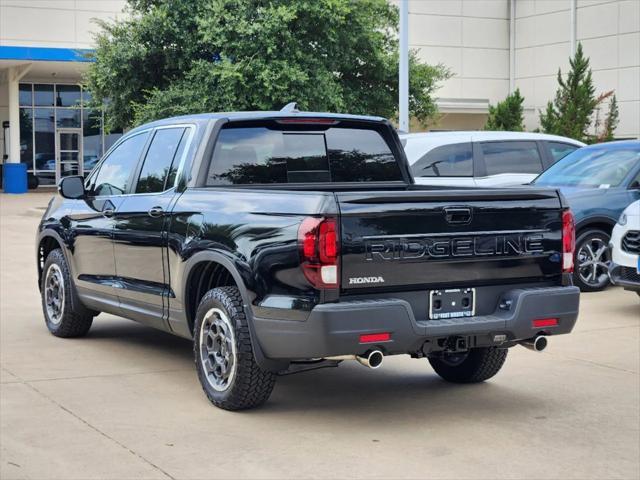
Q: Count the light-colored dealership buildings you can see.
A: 1